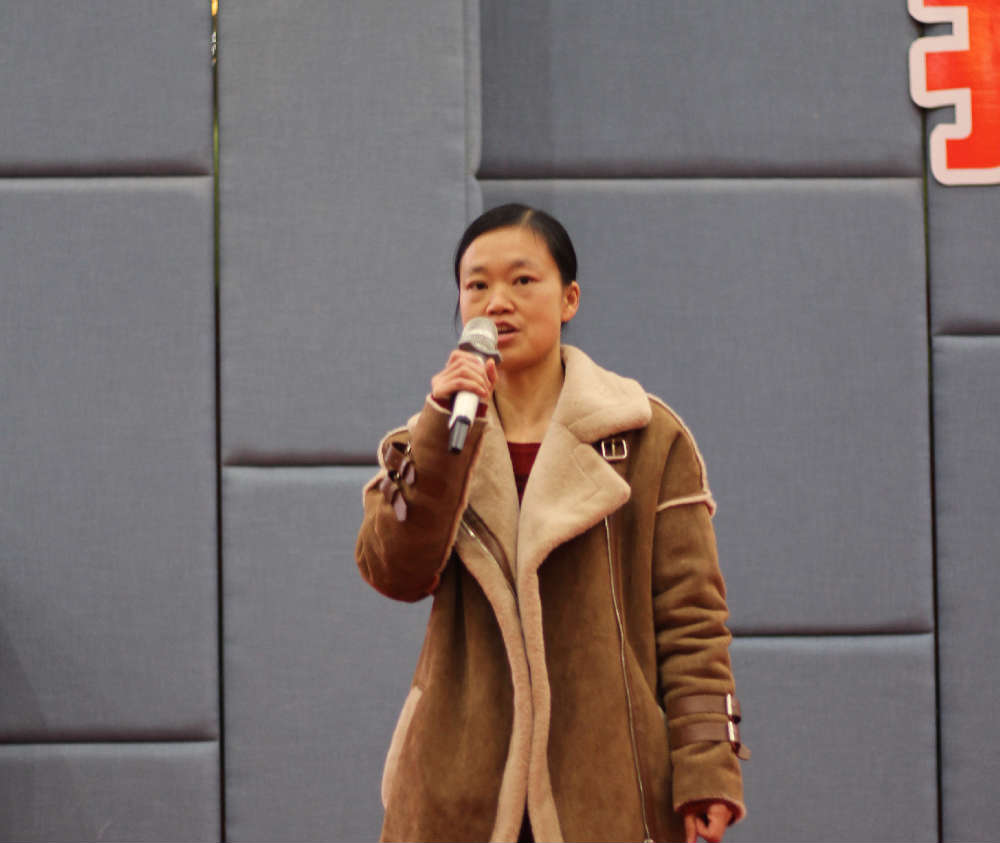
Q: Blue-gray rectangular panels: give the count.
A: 10